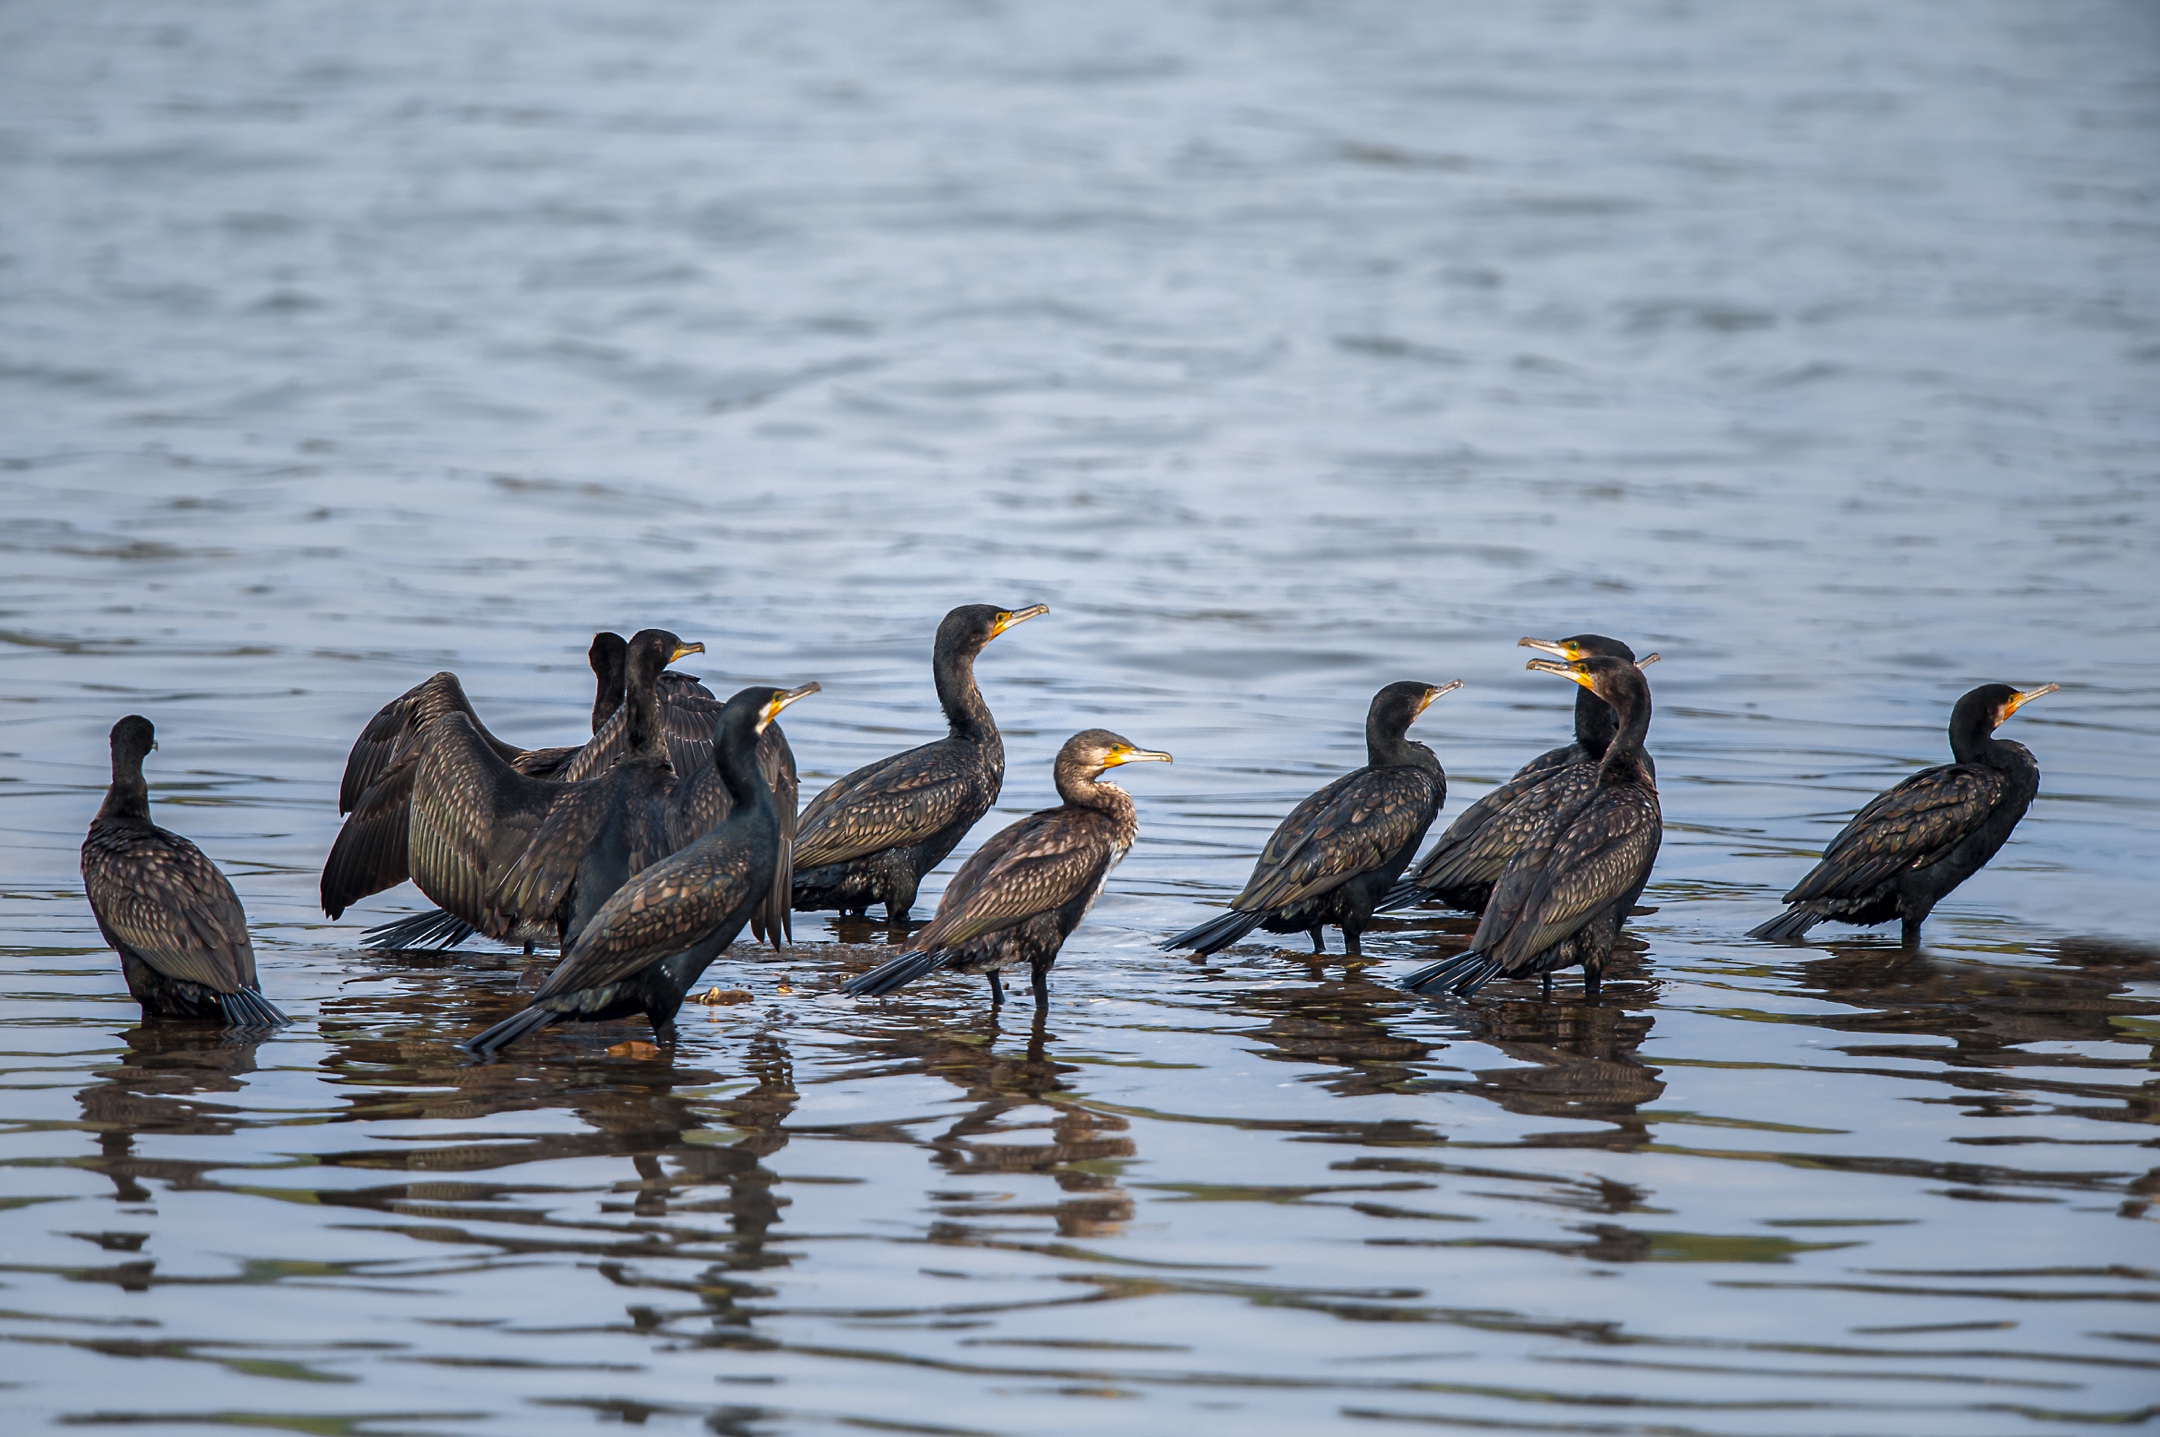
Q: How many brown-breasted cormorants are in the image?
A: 1